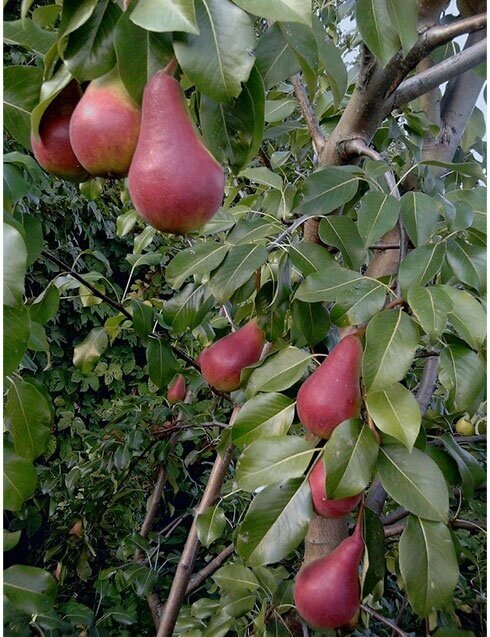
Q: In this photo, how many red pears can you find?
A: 8